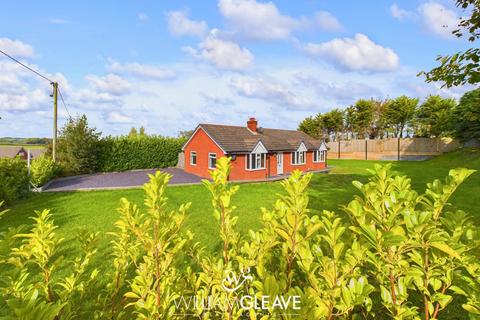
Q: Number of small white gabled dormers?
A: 3